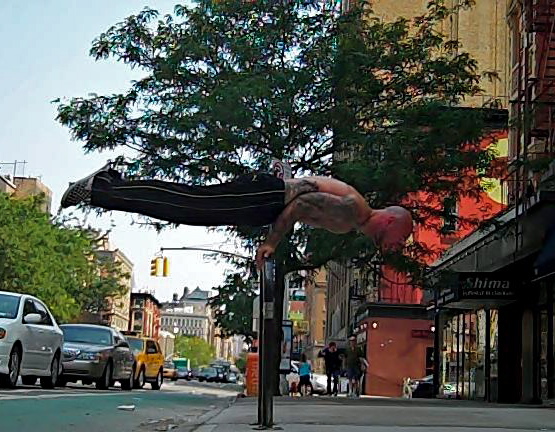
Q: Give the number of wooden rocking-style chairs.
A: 0